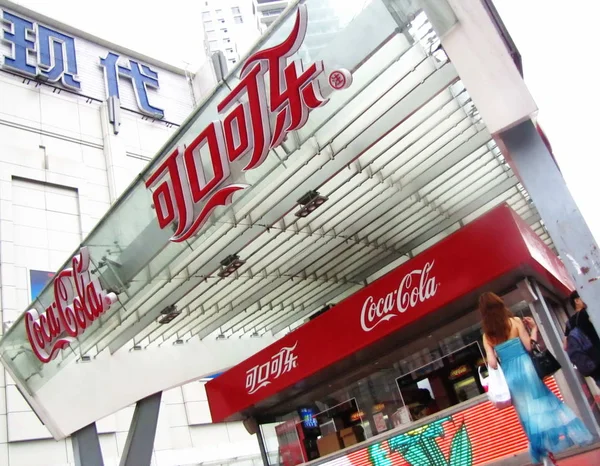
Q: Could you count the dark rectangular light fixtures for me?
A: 3